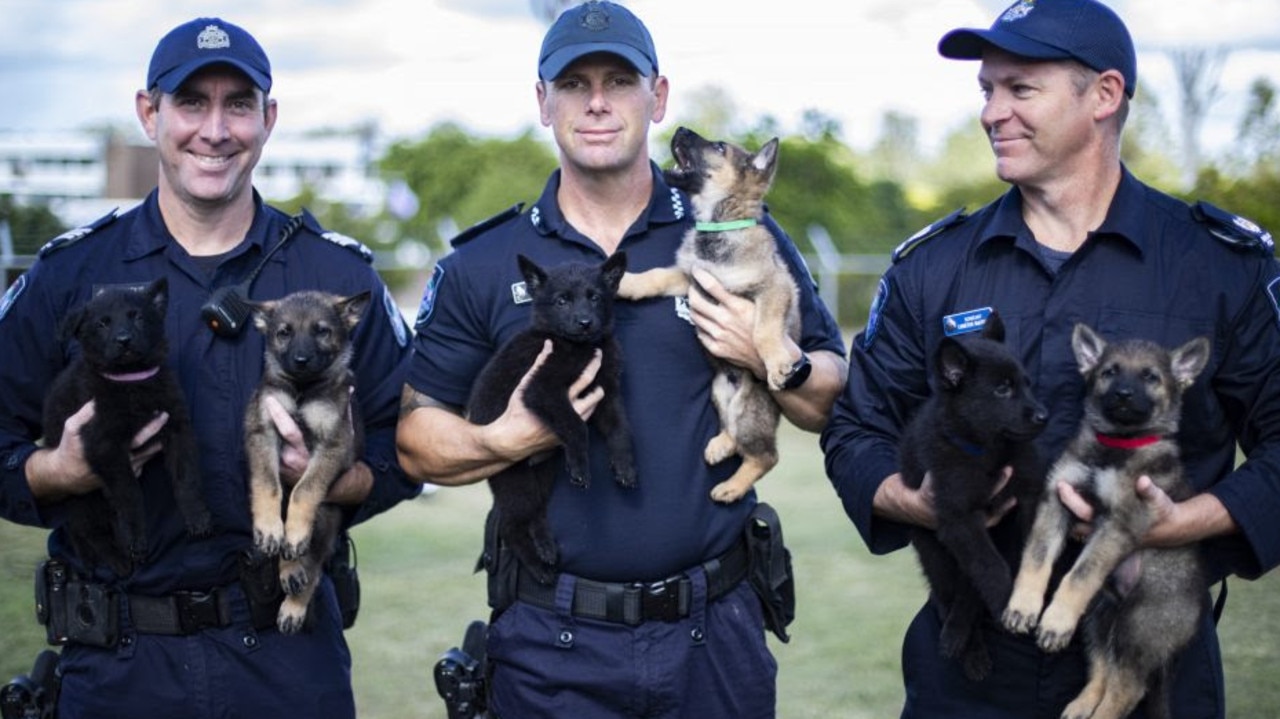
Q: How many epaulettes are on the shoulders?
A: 5